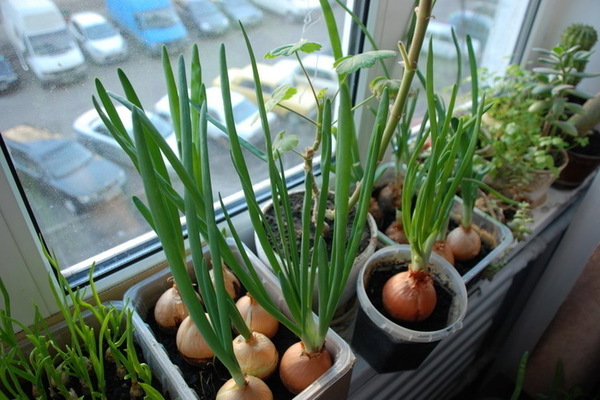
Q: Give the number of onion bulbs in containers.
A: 13